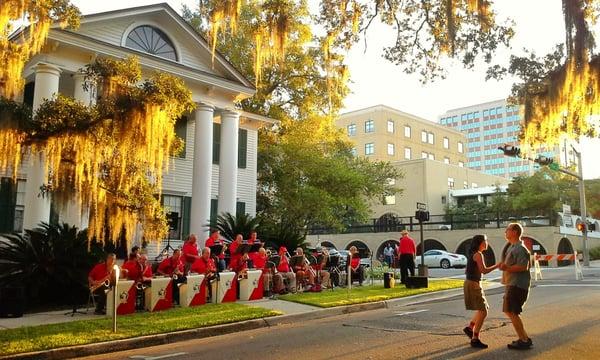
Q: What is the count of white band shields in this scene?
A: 5